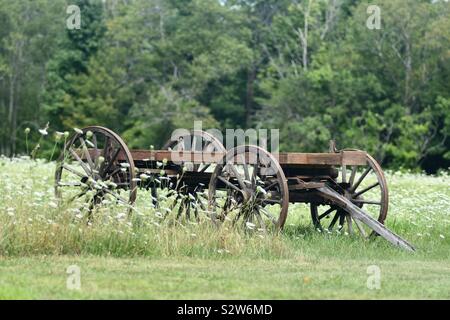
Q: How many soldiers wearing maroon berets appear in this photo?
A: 0